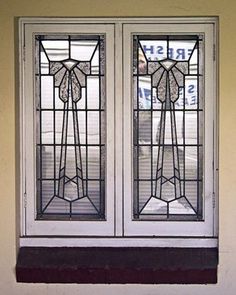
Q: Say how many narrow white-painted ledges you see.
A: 1